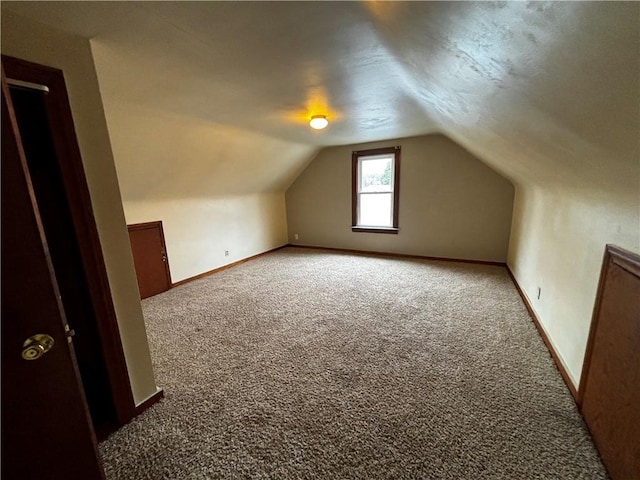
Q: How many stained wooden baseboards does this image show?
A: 4